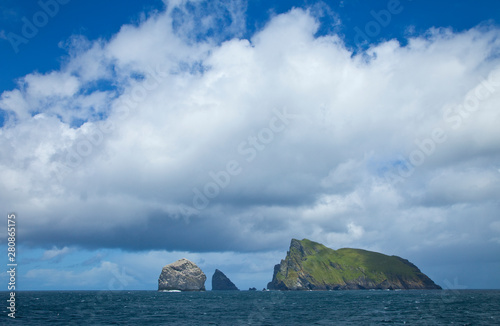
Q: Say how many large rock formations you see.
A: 3